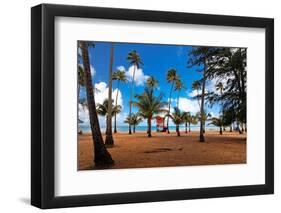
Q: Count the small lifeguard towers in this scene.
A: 1